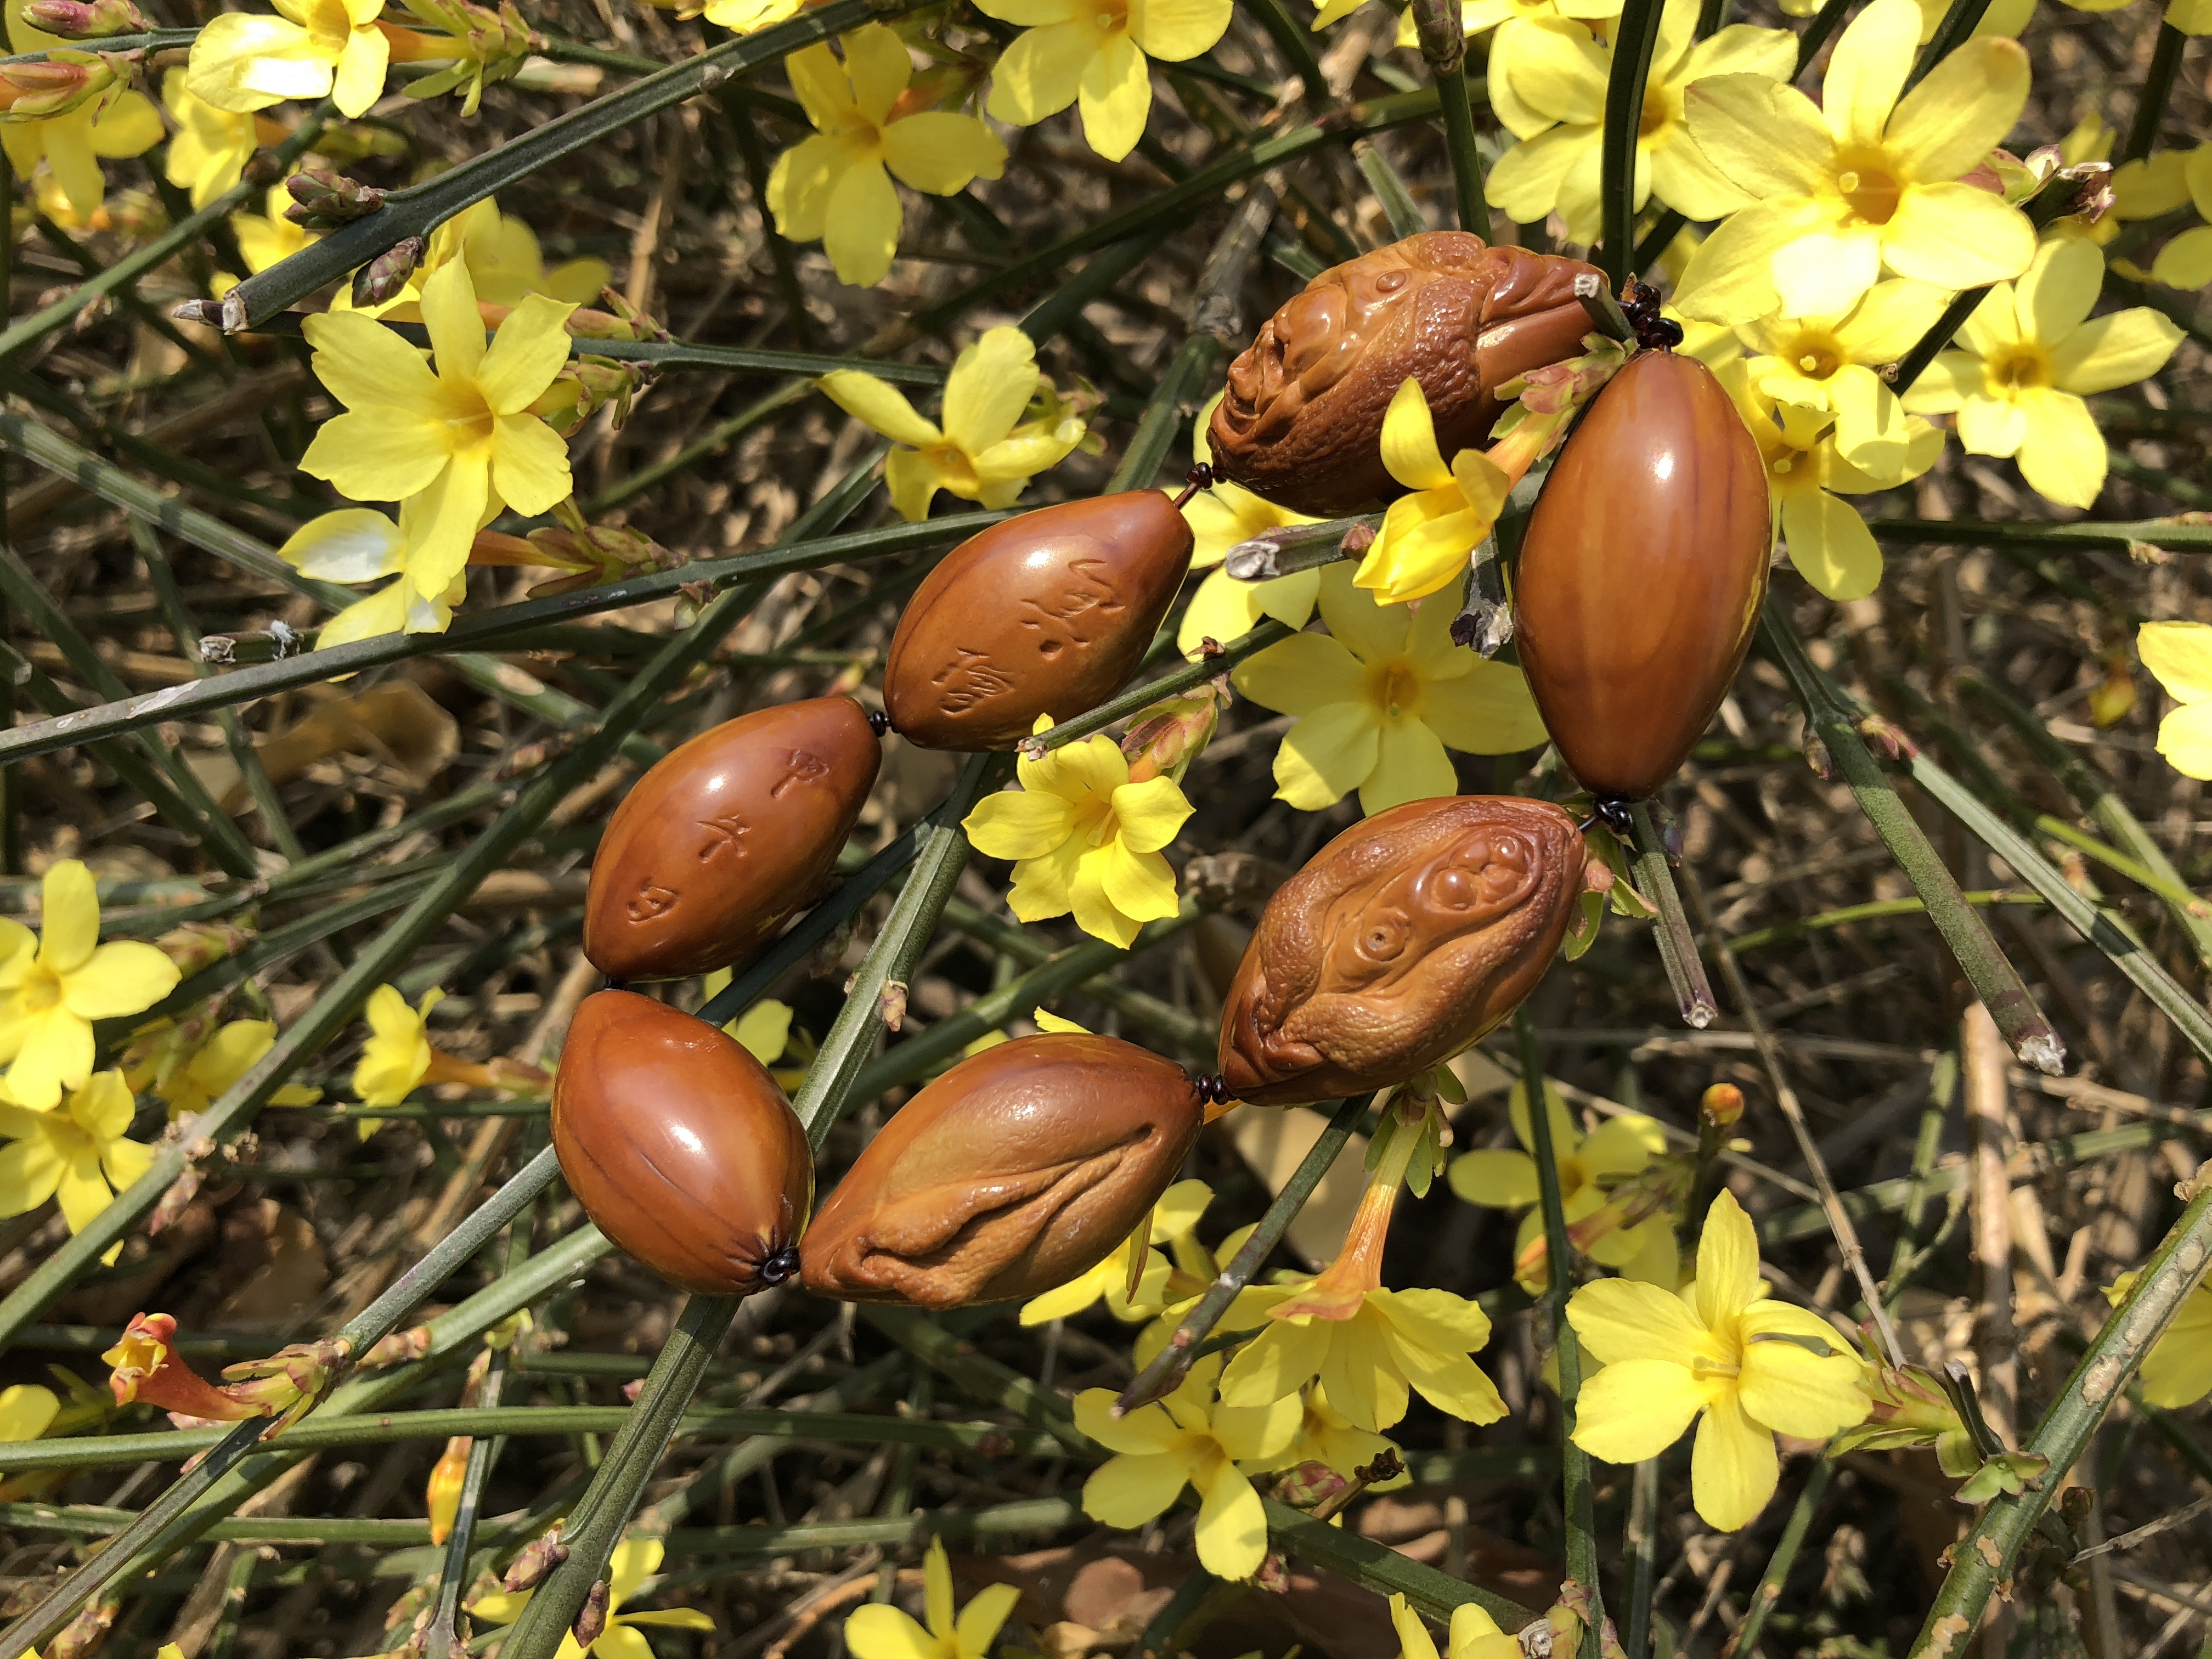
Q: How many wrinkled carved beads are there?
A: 3